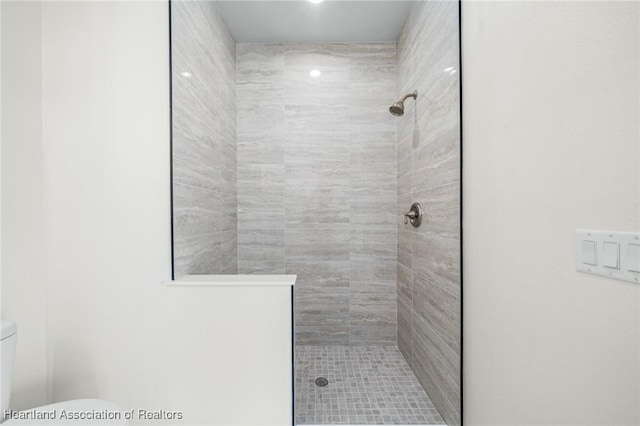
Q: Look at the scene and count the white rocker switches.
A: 3